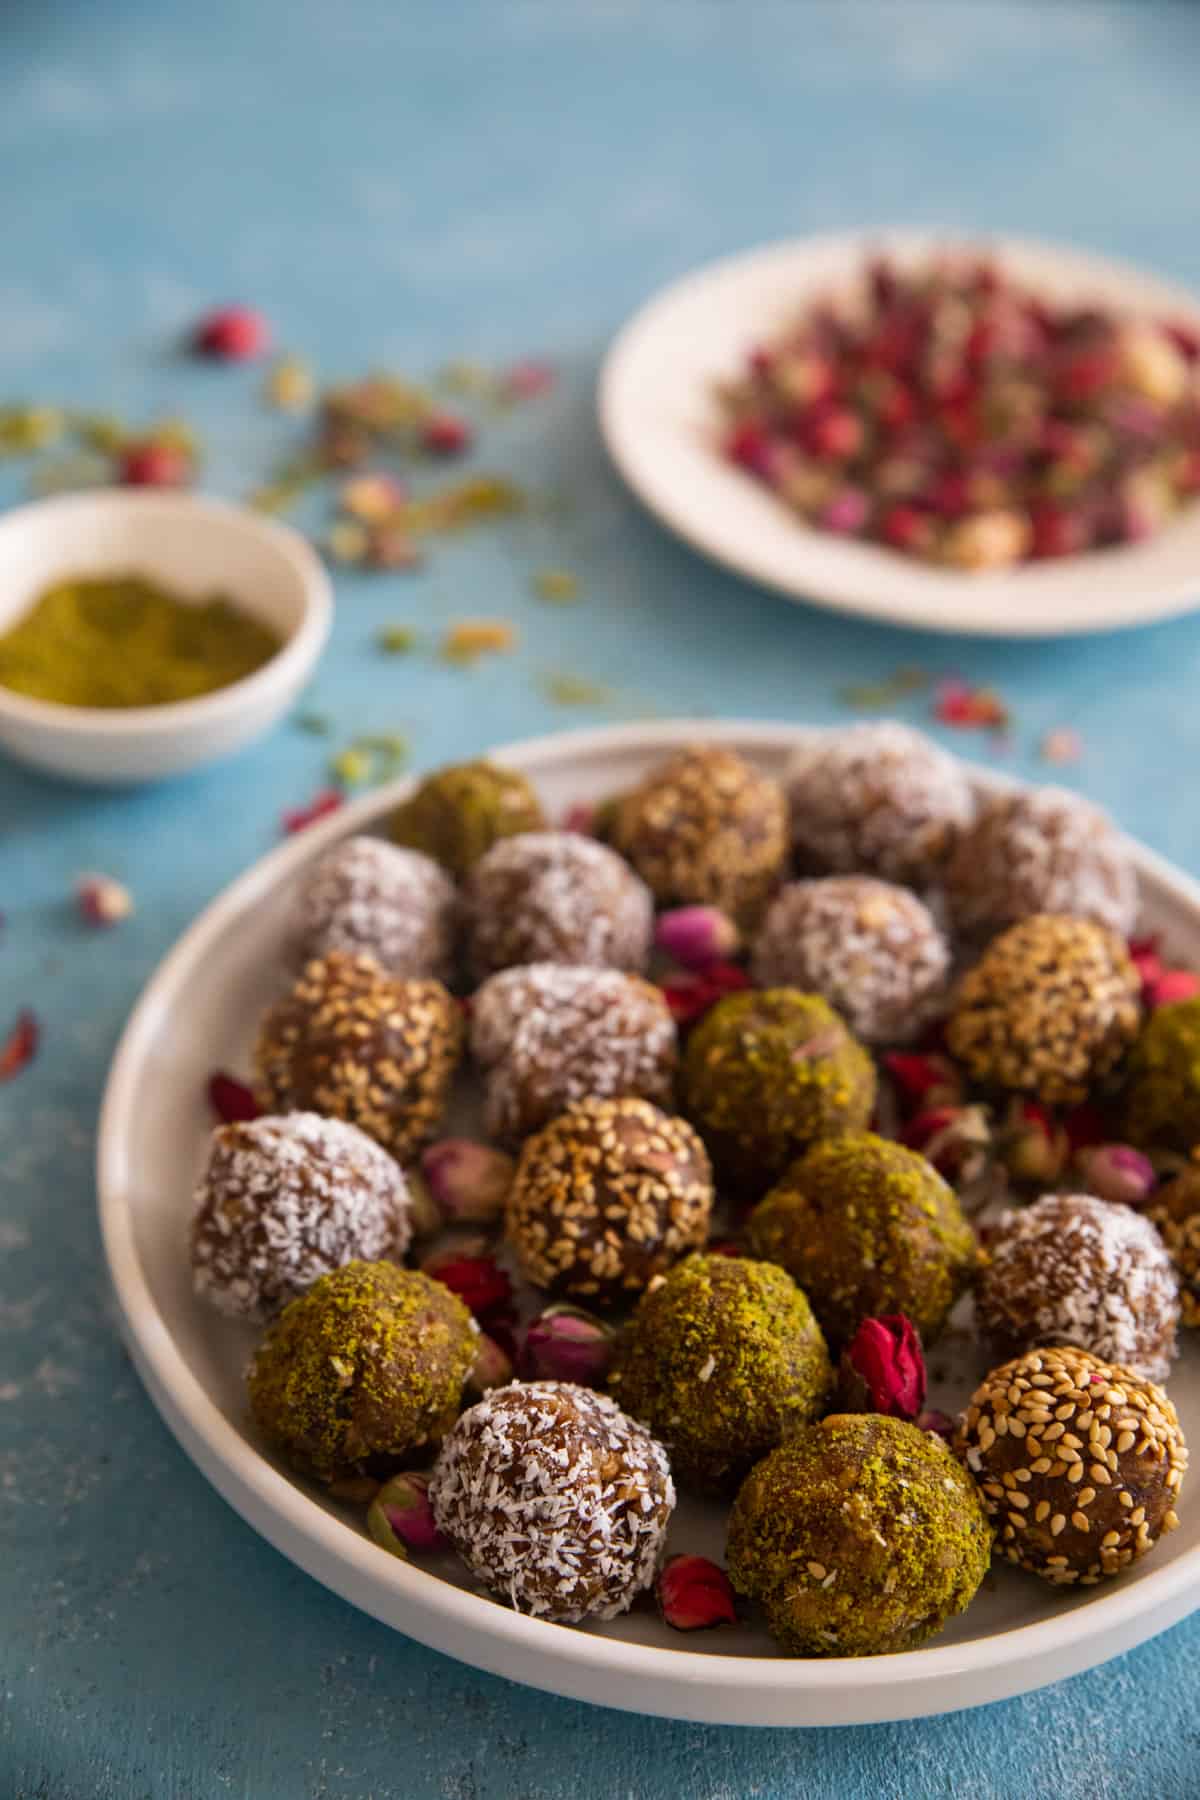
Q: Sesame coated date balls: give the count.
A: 6